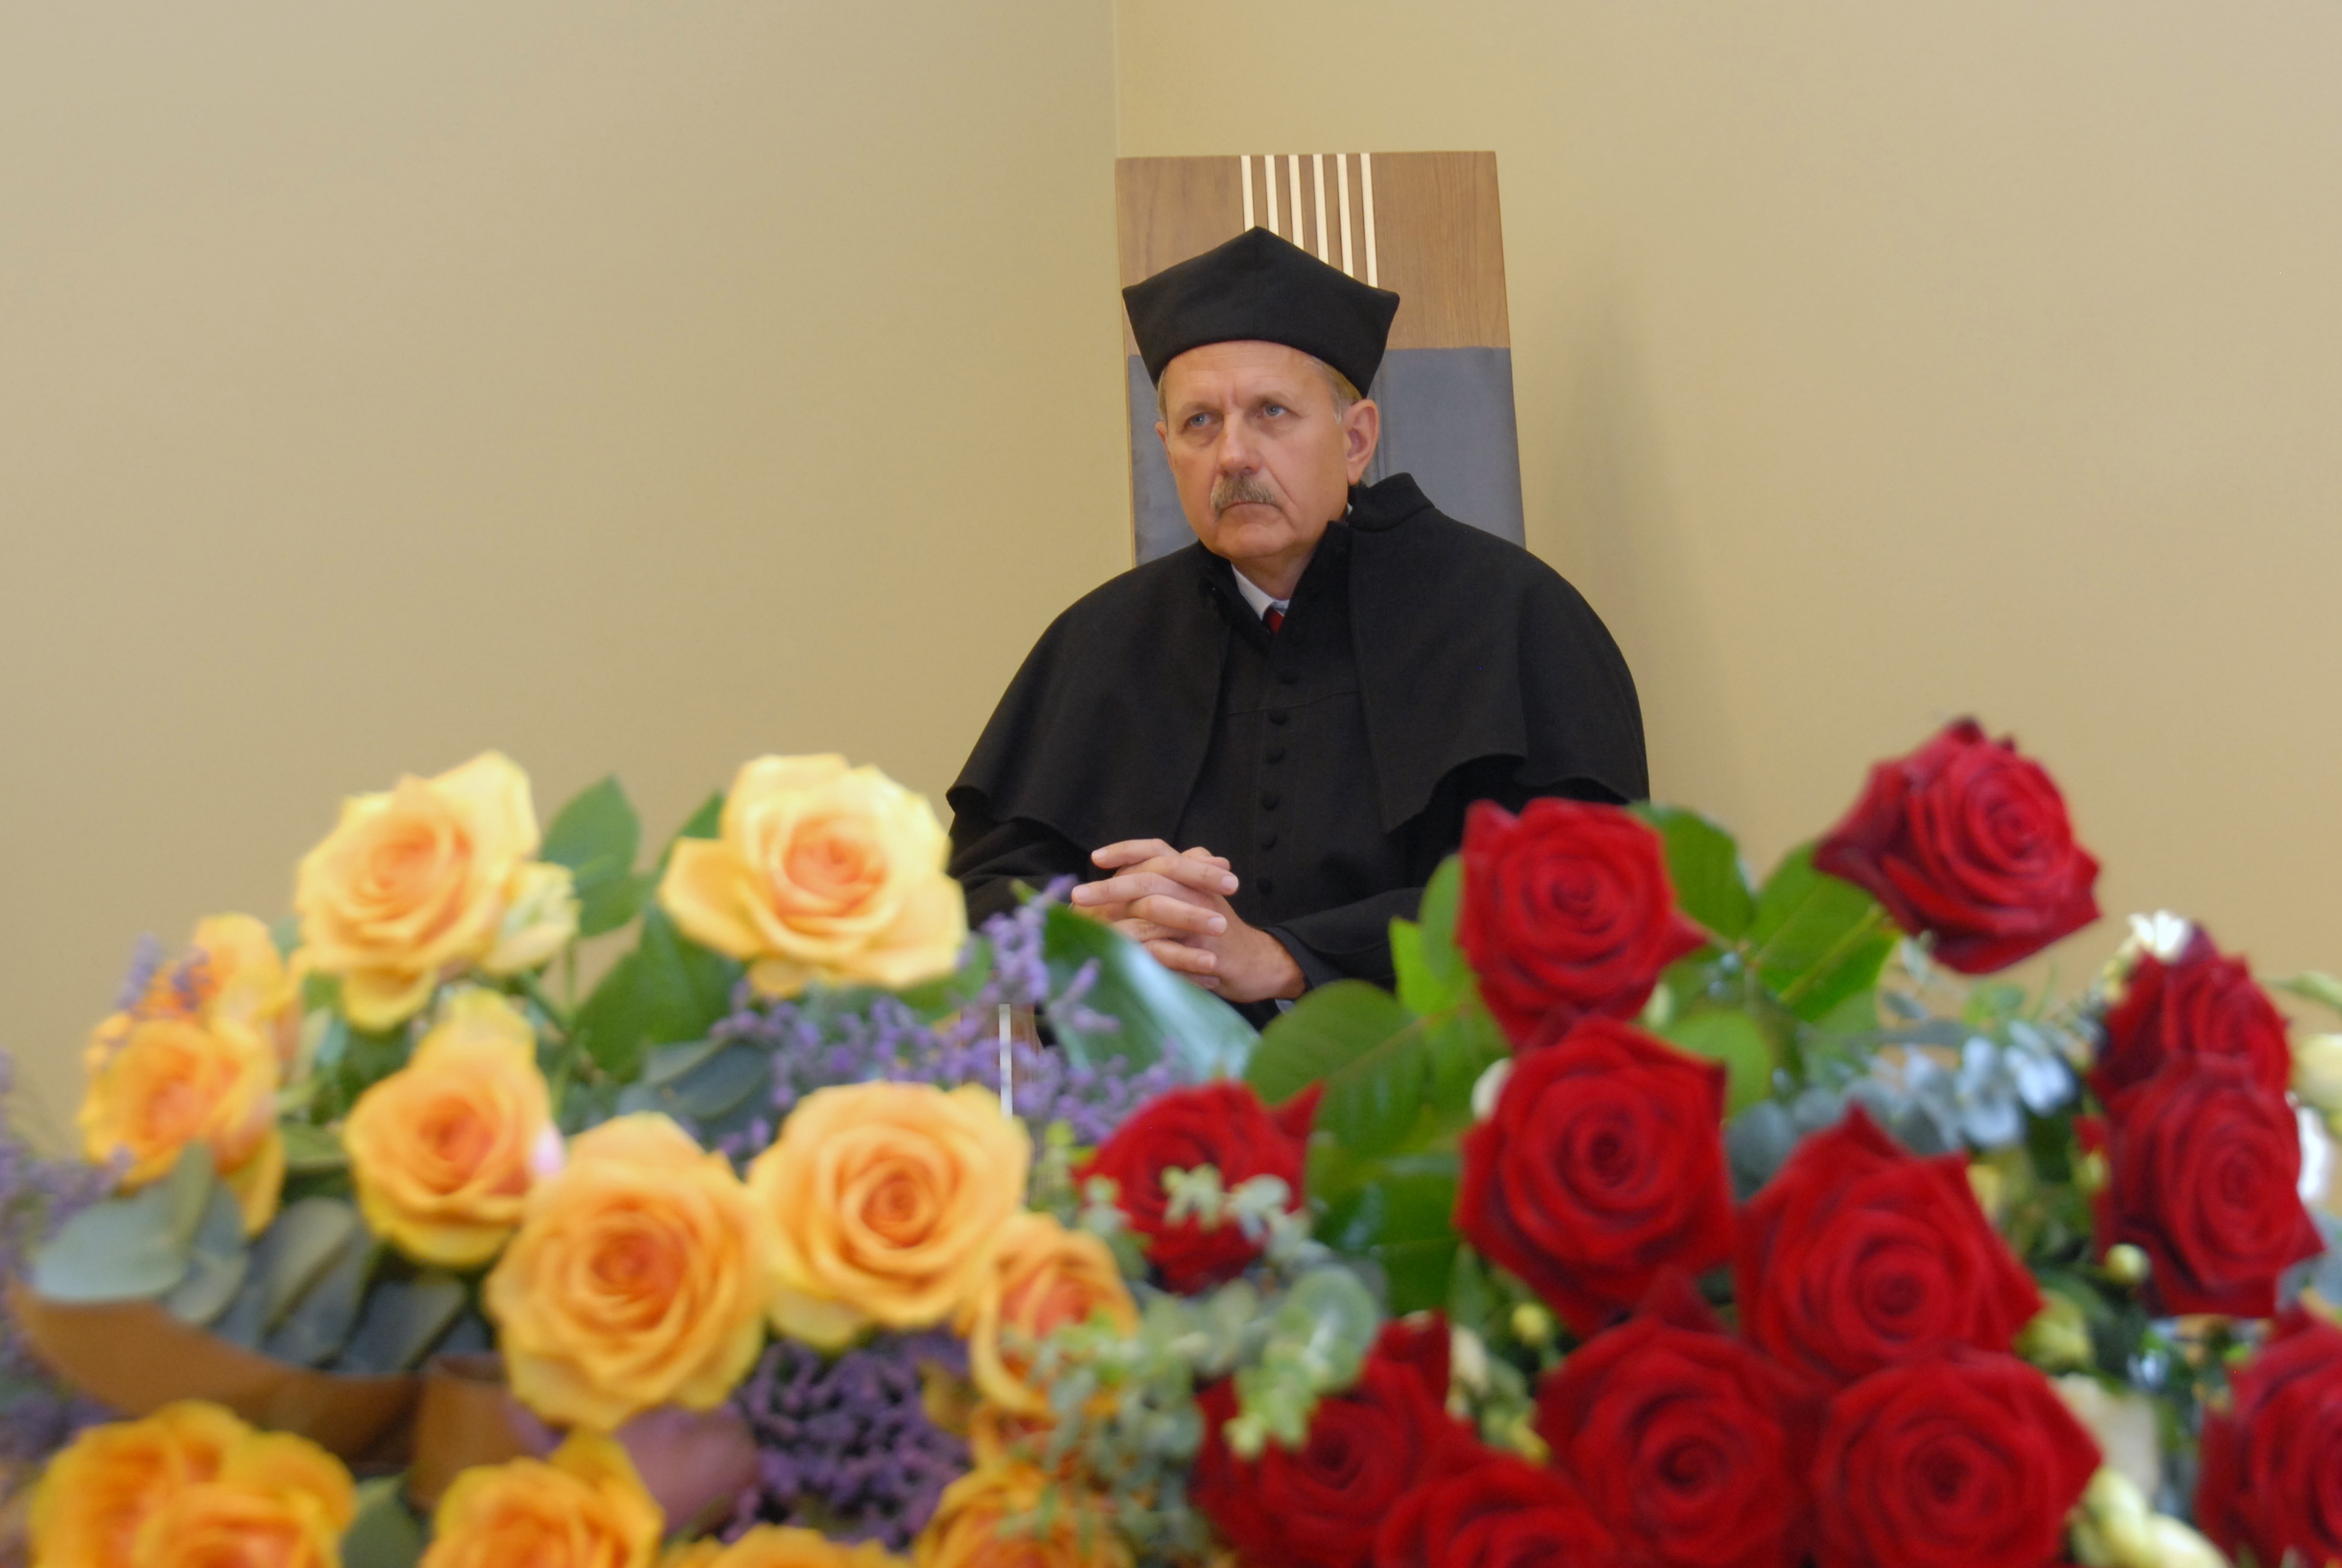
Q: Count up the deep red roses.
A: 12